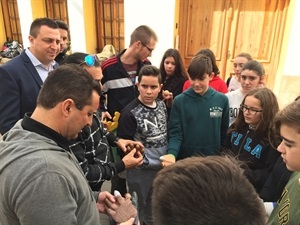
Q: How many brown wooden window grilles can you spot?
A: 3